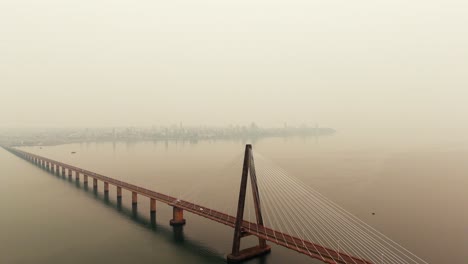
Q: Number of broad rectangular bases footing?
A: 2